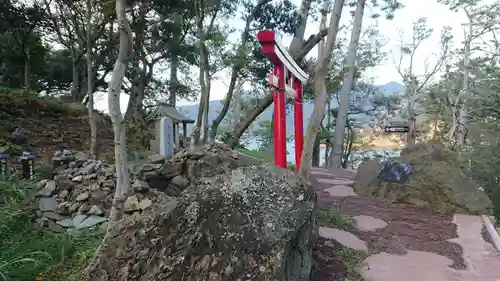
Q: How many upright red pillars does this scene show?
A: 2